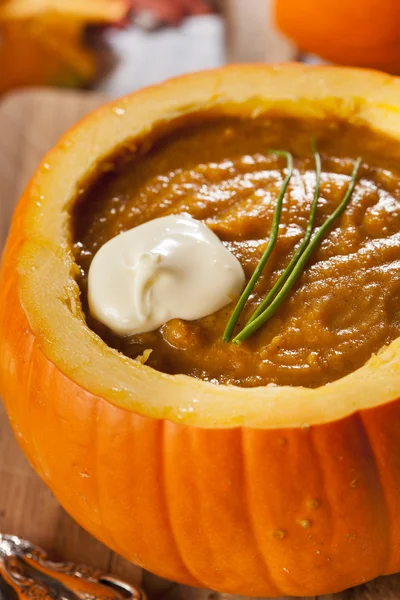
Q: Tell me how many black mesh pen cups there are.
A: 0